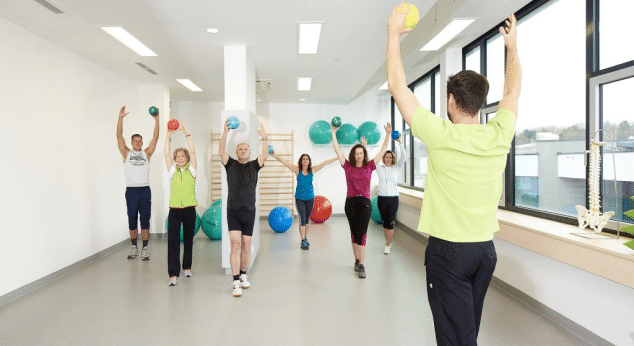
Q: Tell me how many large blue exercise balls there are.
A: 1